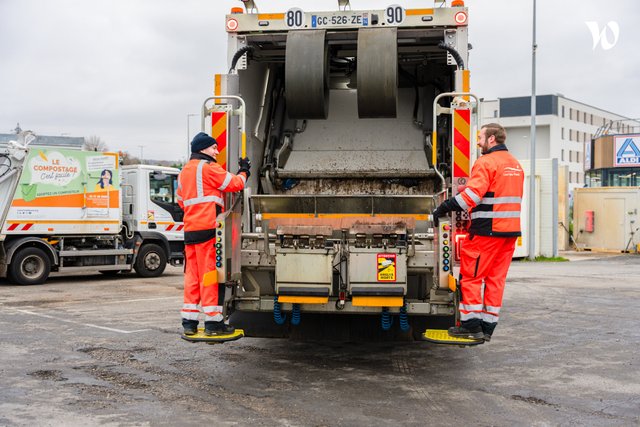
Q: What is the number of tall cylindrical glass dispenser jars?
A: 0